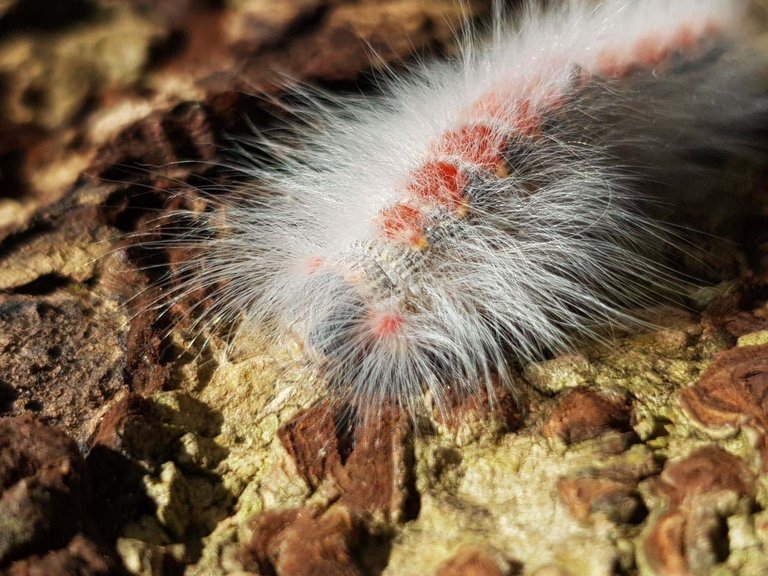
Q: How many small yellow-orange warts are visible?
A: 3